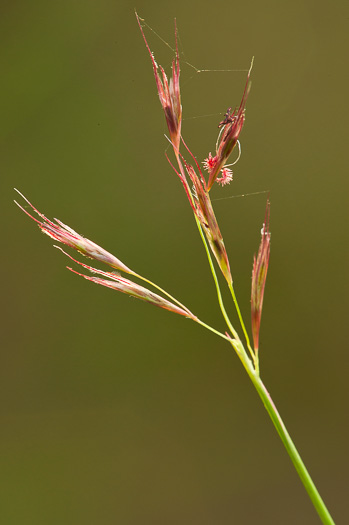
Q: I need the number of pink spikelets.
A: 6